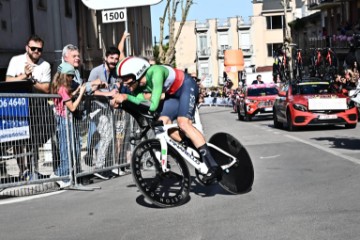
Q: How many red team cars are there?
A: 2